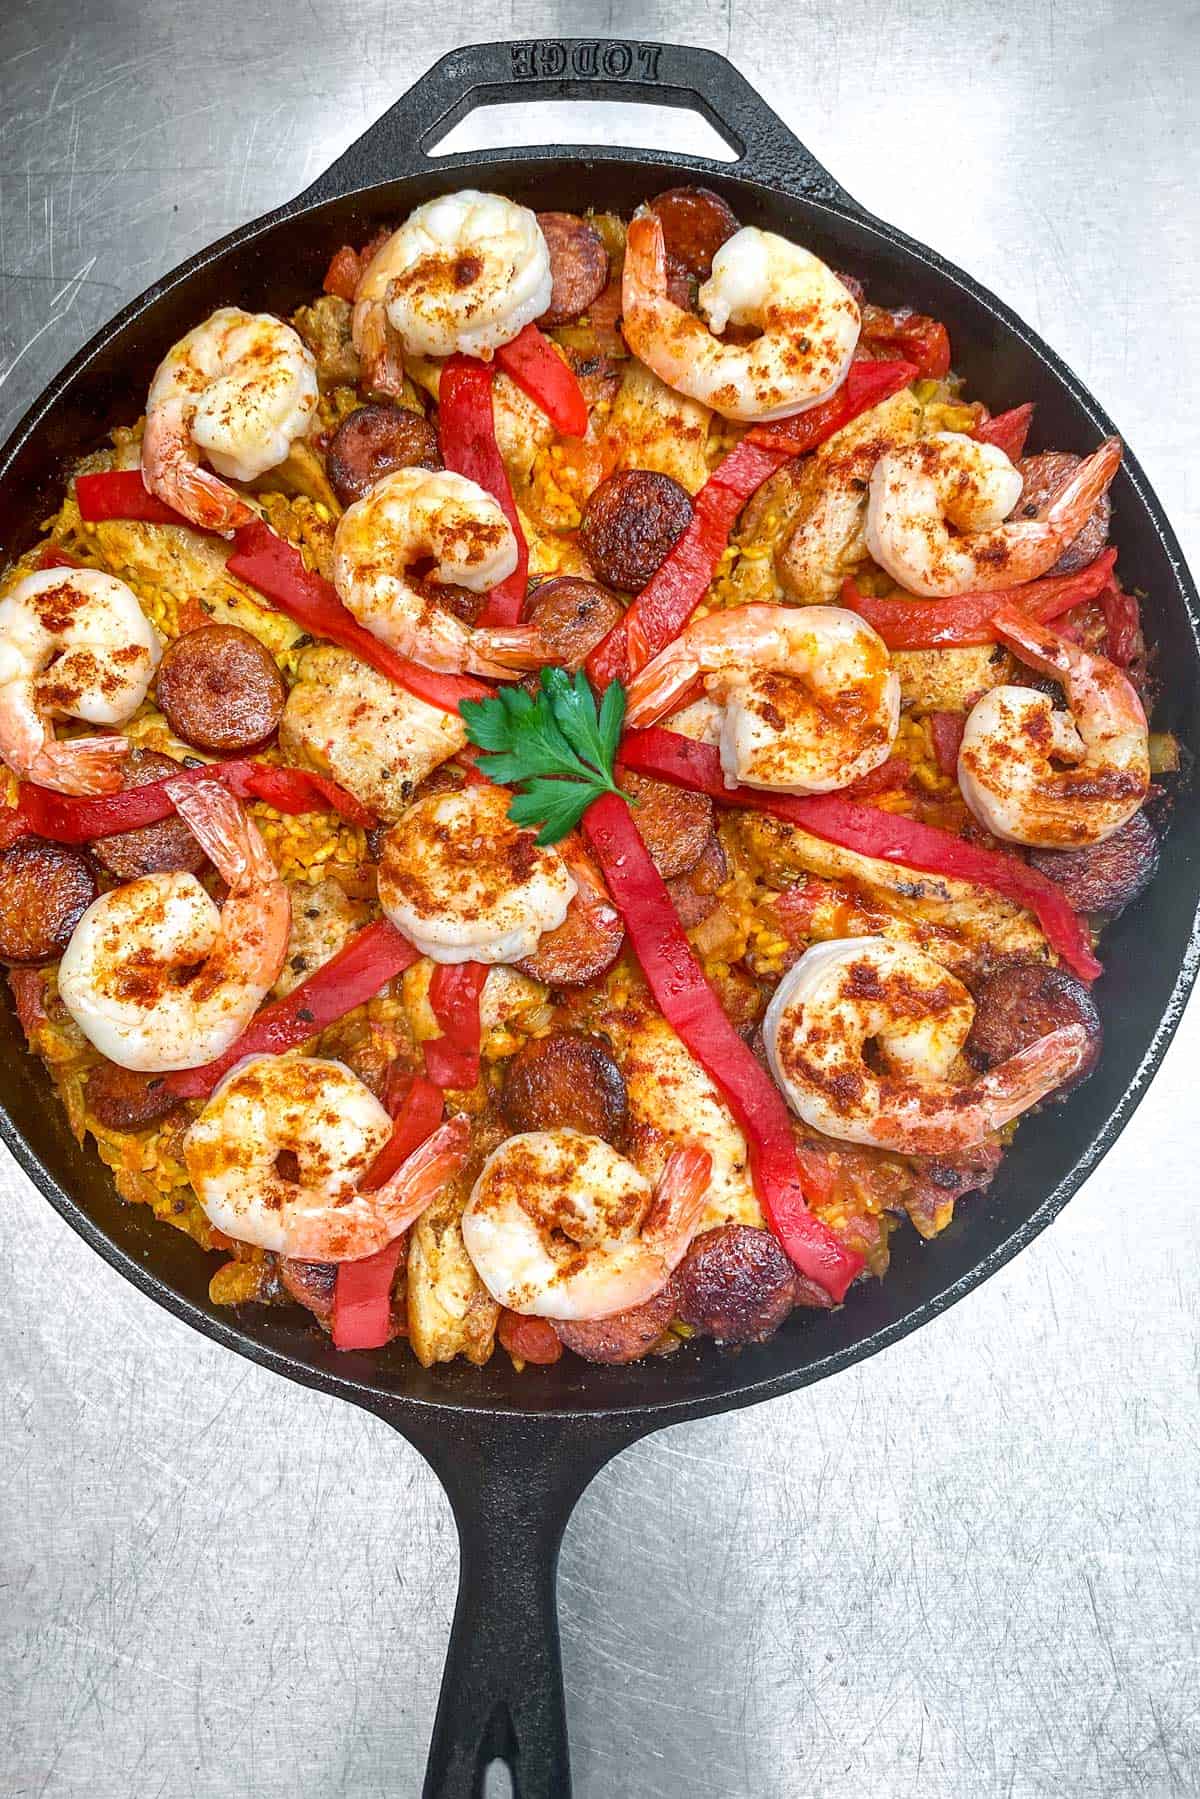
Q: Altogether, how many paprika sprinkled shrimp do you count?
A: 13